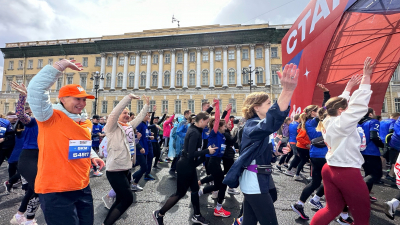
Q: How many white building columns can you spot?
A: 14